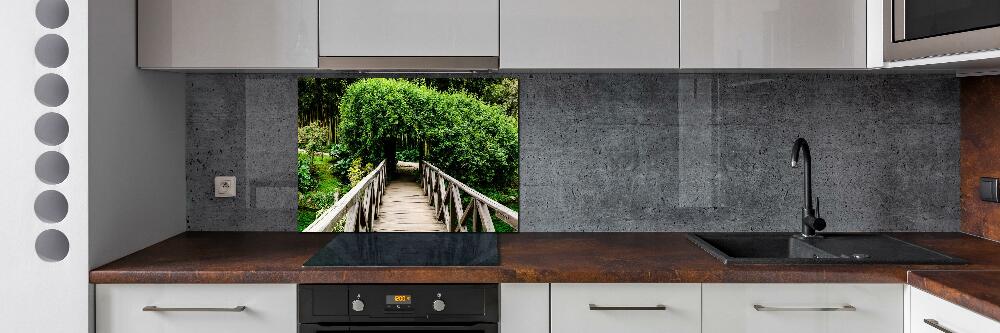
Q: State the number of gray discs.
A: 7